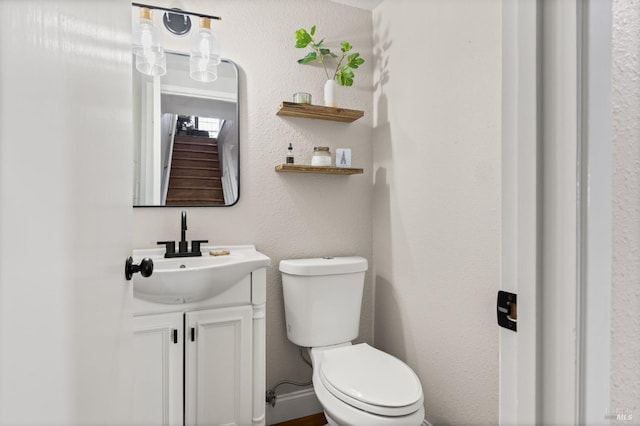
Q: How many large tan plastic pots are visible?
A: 0